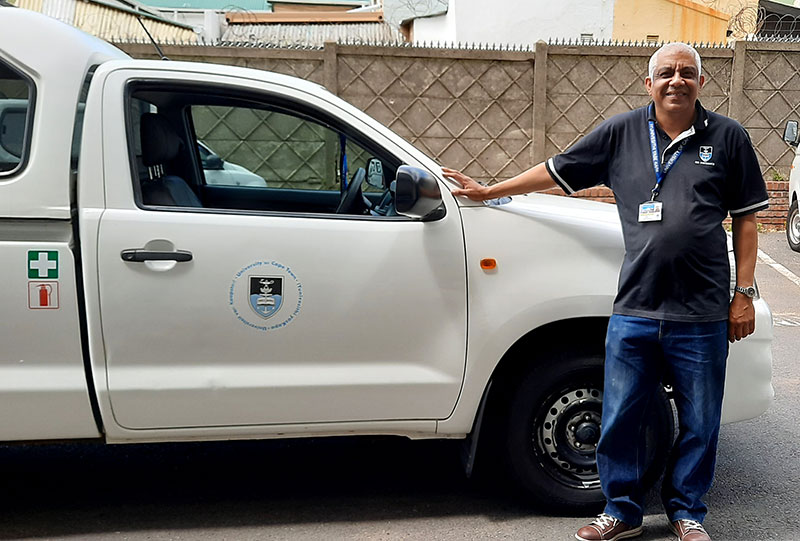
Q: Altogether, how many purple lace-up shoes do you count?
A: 0